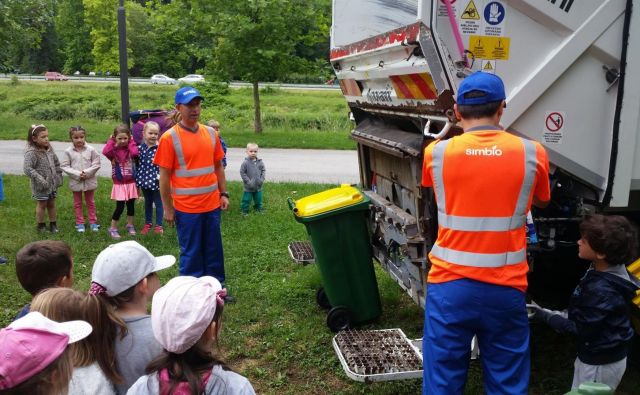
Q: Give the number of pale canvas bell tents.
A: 0